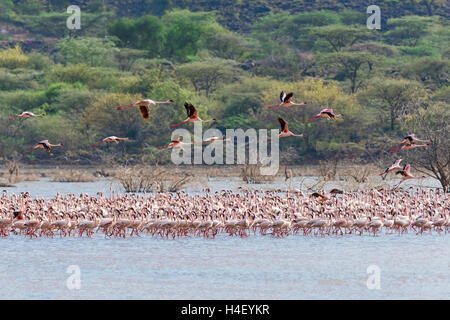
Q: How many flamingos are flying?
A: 14